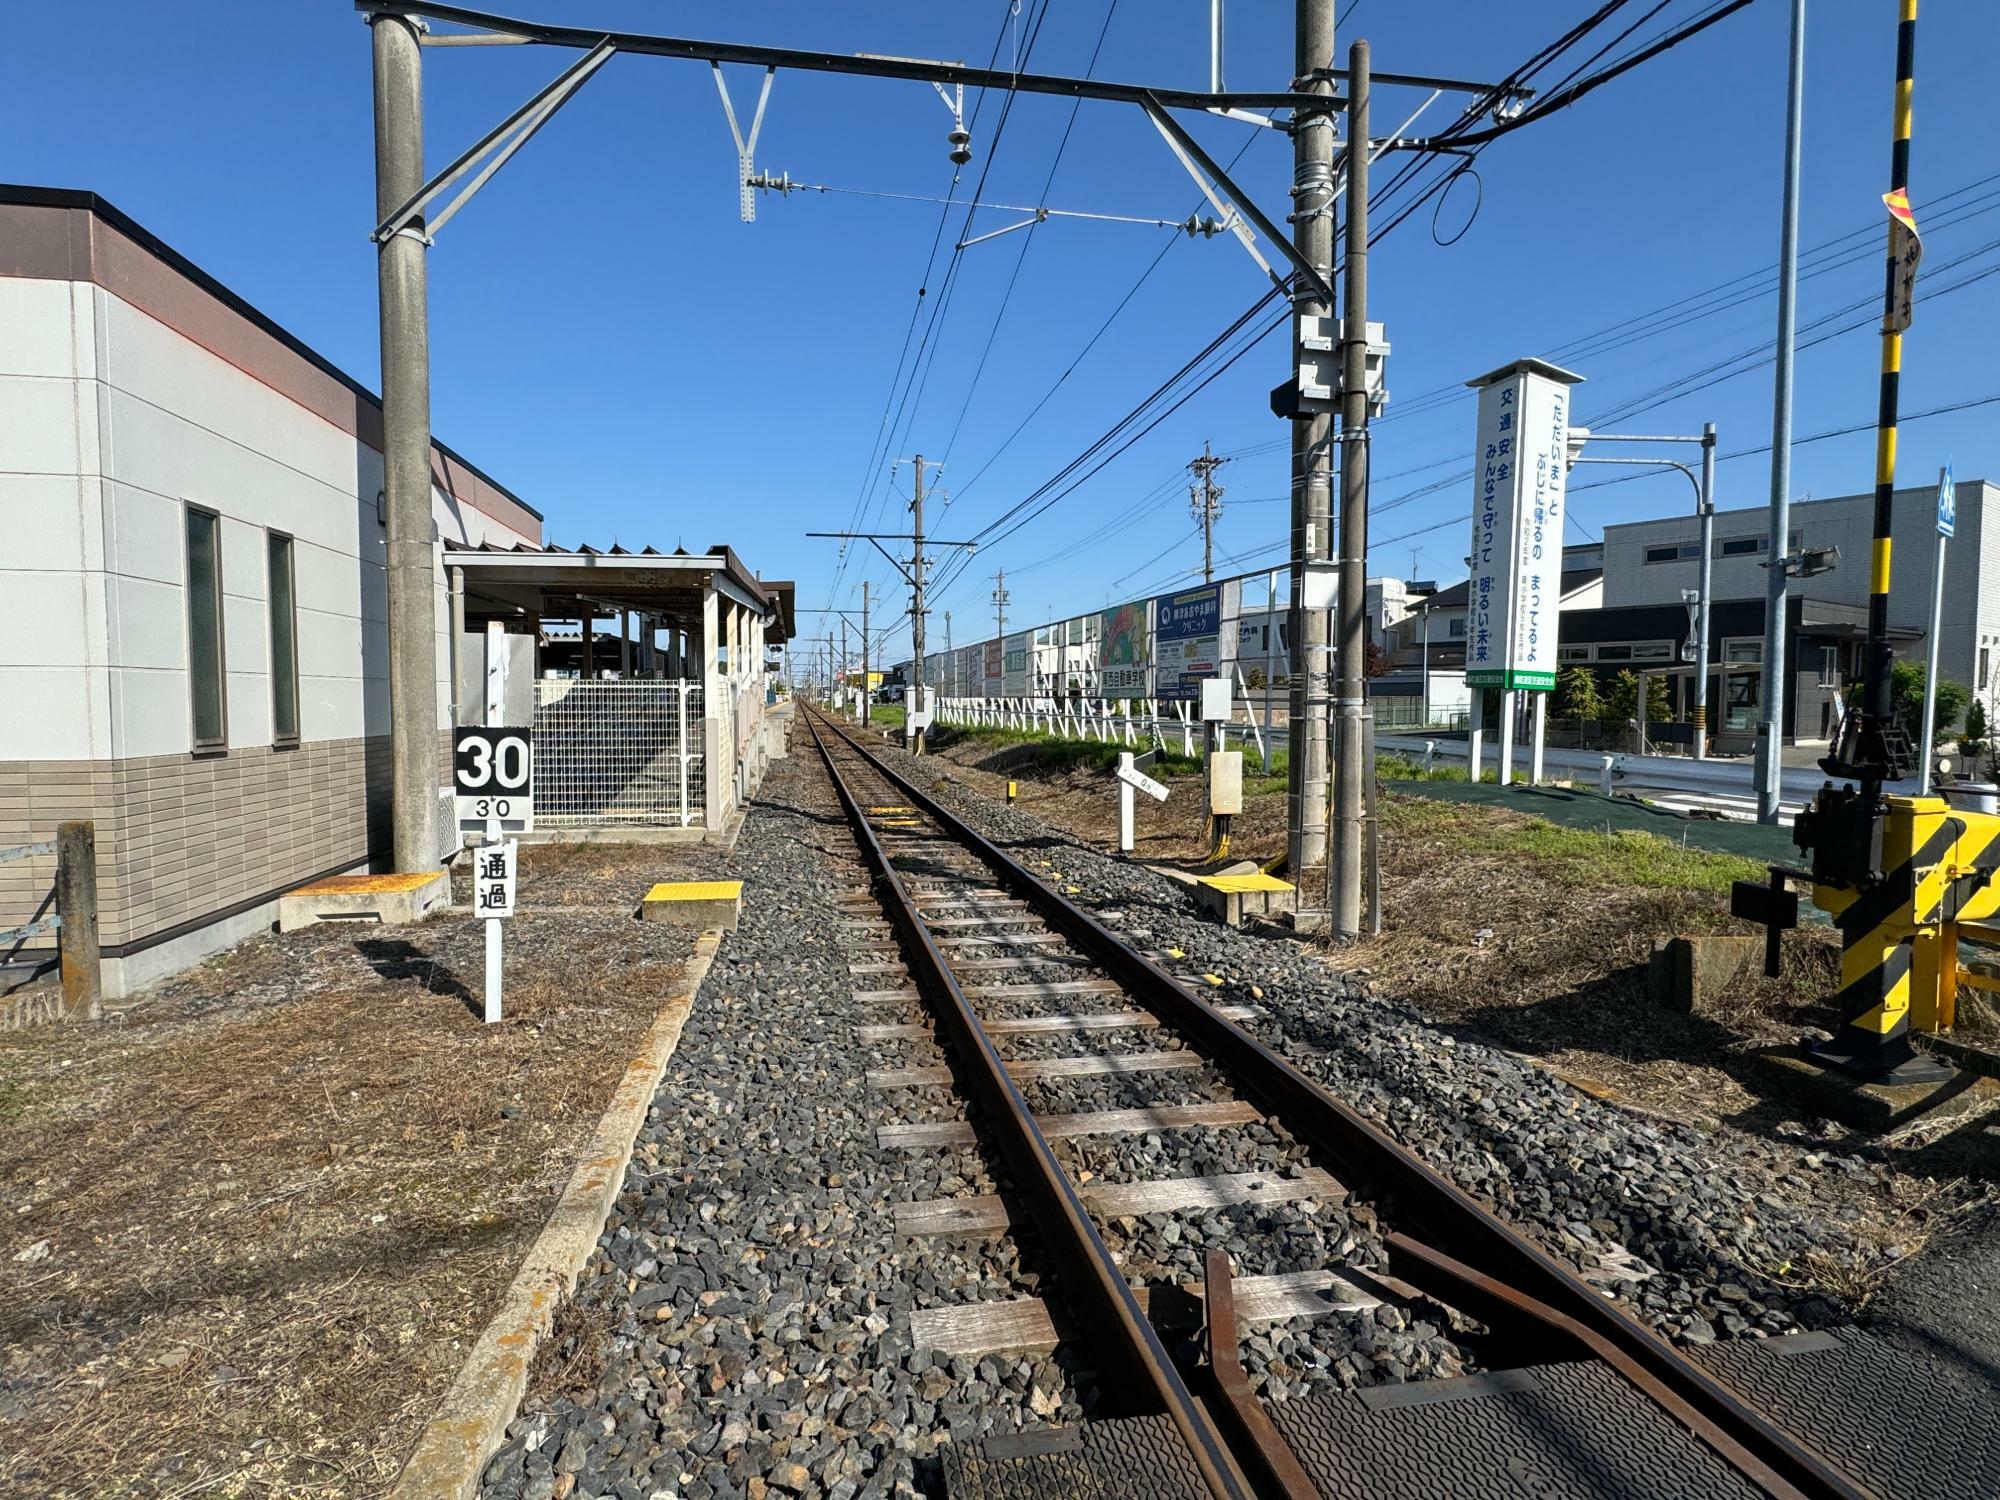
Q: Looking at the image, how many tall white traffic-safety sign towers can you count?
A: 1